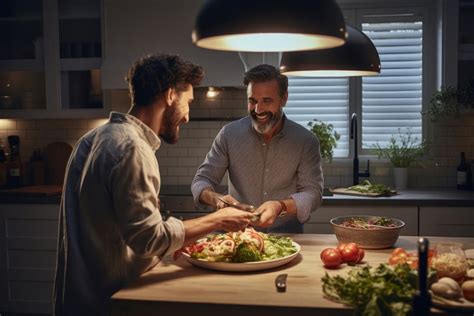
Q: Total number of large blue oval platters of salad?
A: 0